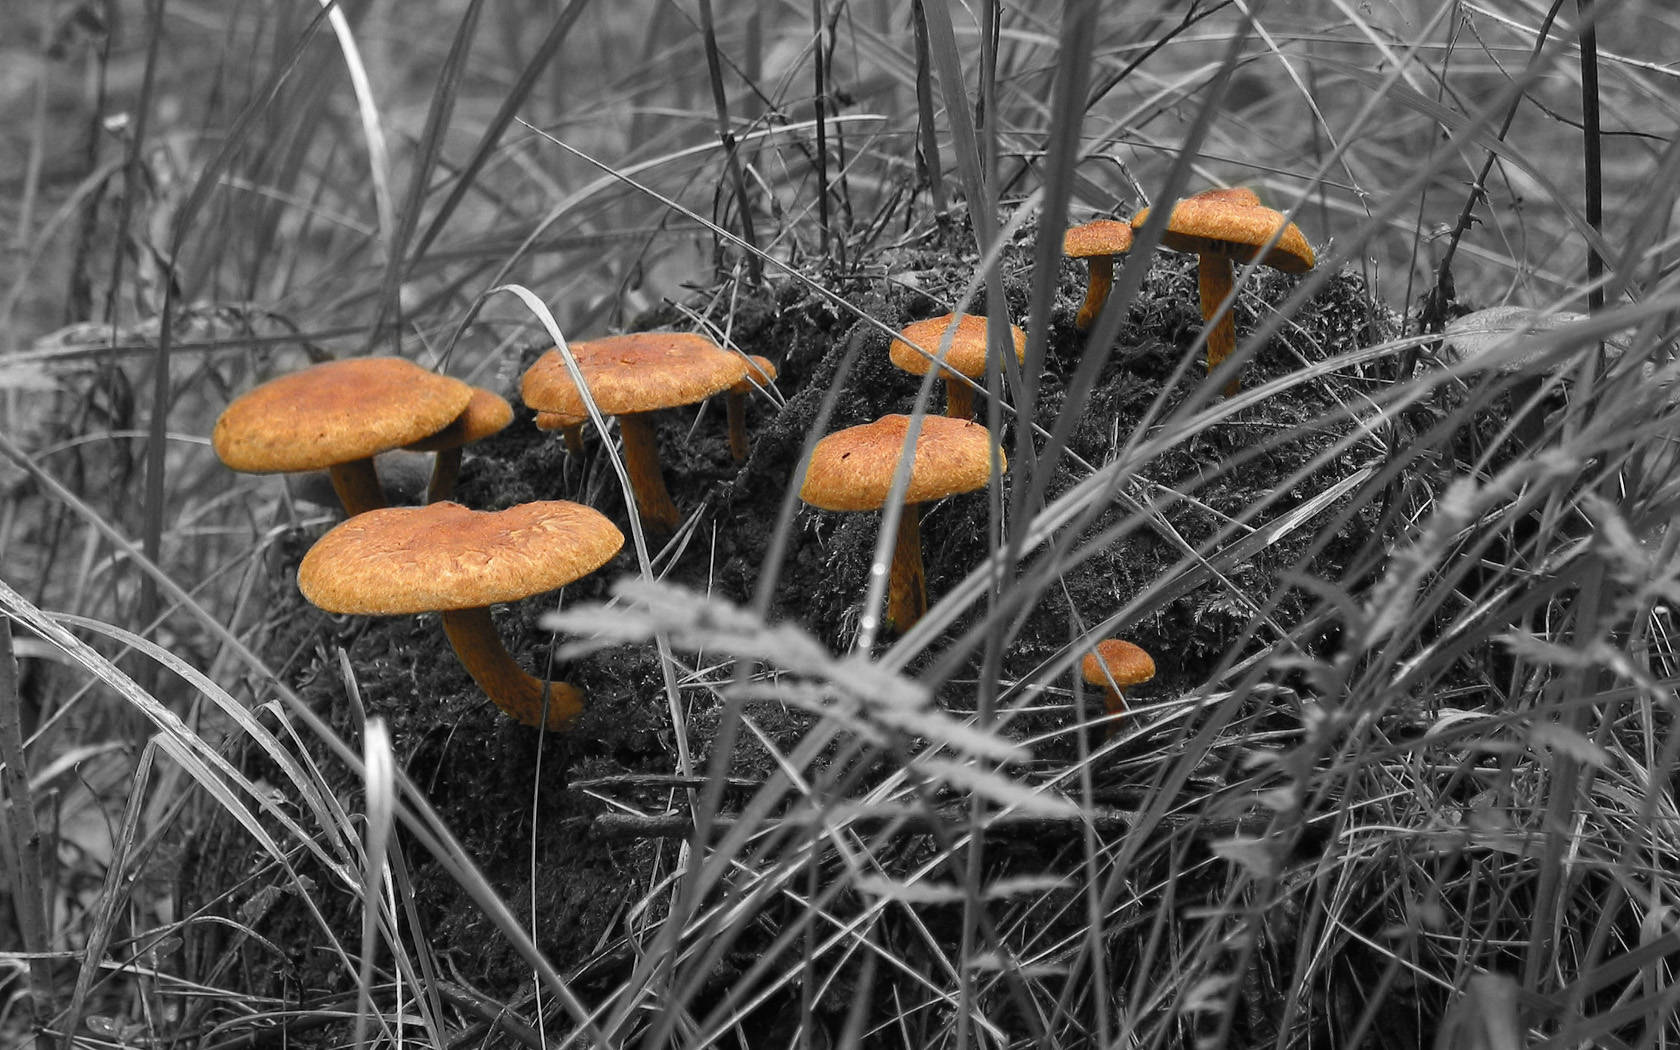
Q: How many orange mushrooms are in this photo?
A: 11